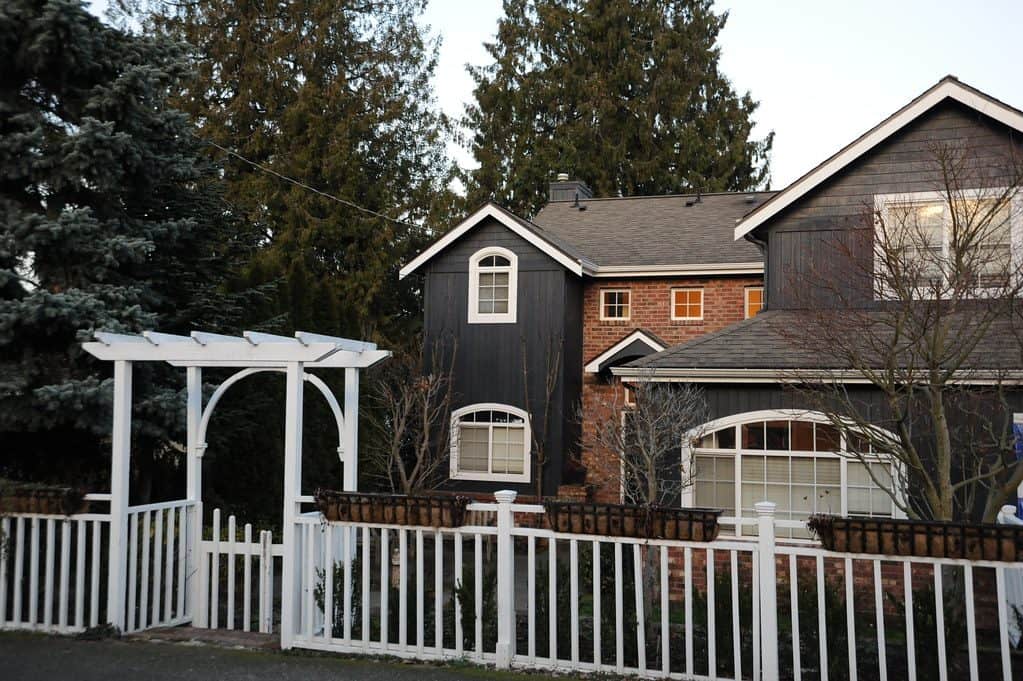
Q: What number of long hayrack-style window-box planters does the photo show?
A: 4